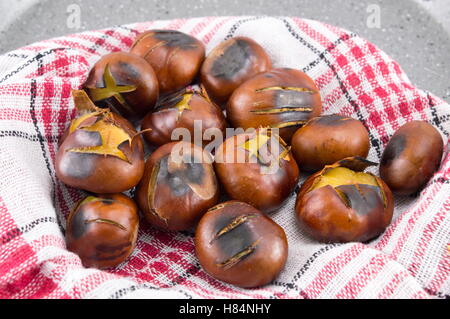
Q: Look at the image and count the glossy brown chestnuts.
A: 13